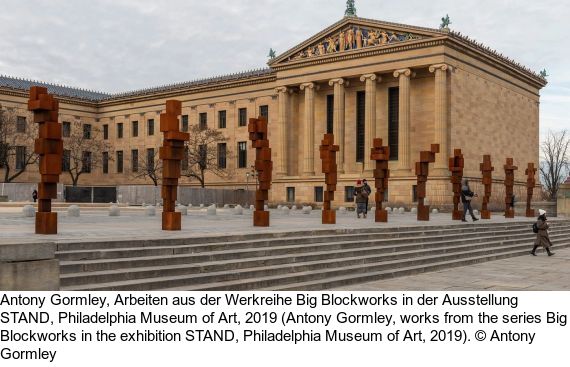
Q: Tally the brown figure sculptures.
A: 10